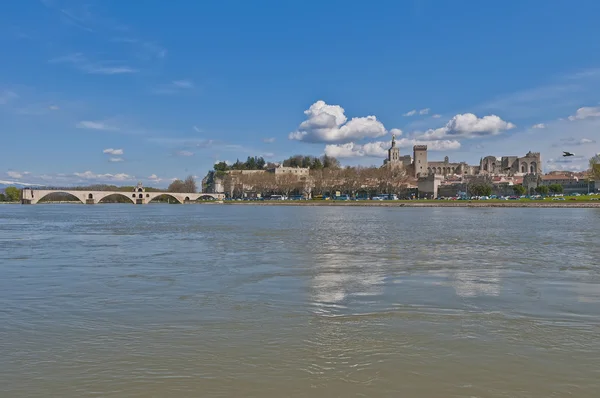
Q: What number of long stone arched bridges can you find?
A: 1